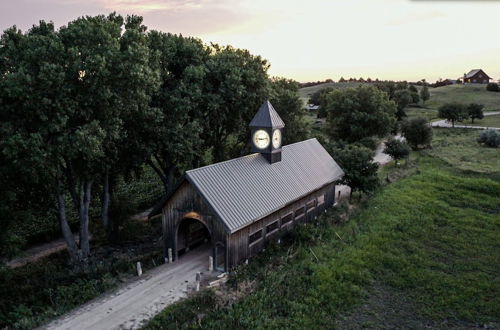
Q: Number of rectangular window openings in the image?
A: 6